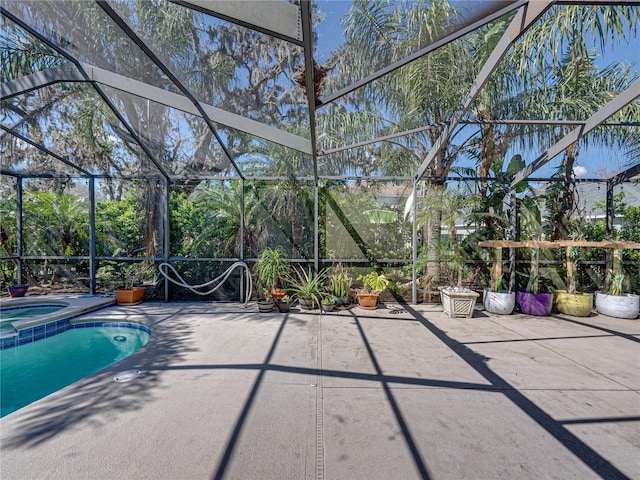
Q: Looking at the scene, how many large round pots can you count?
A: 4